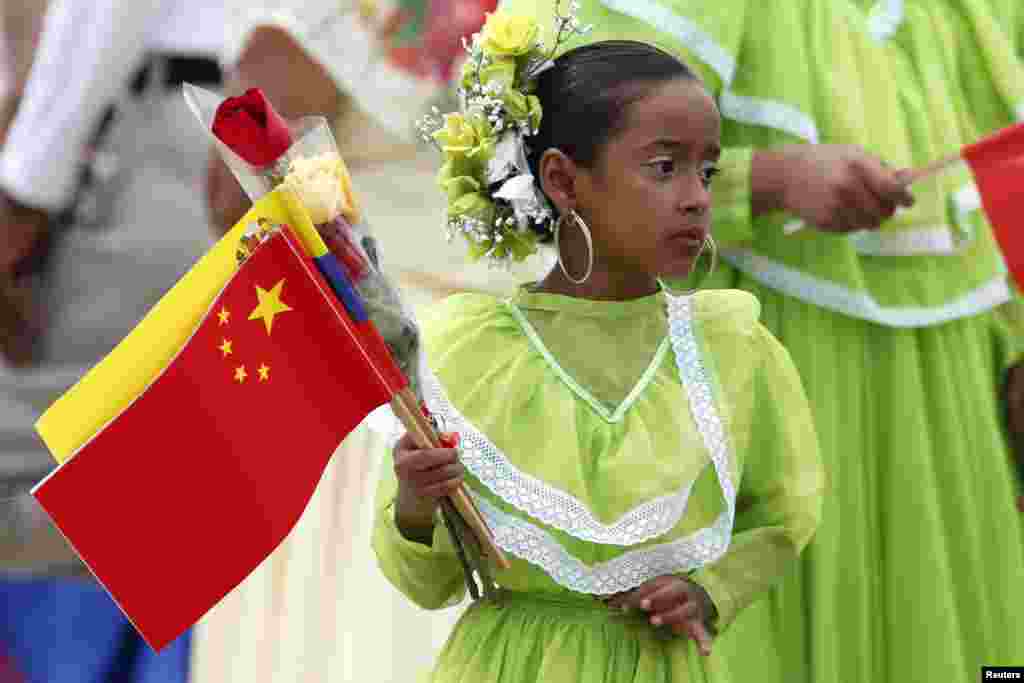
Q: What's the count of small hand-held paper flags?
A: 3